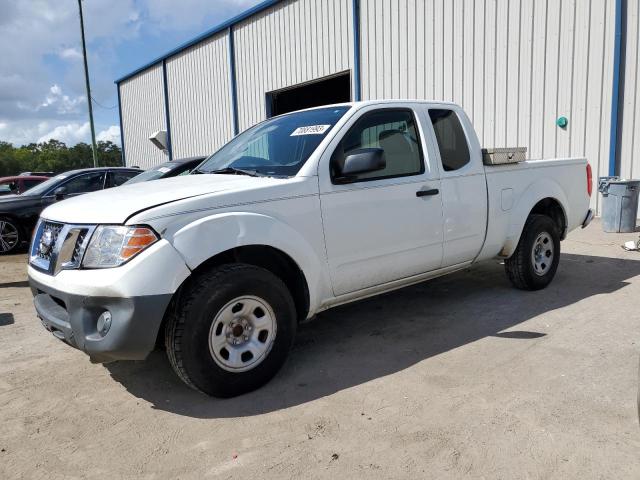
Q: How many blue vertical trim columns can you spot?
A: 5